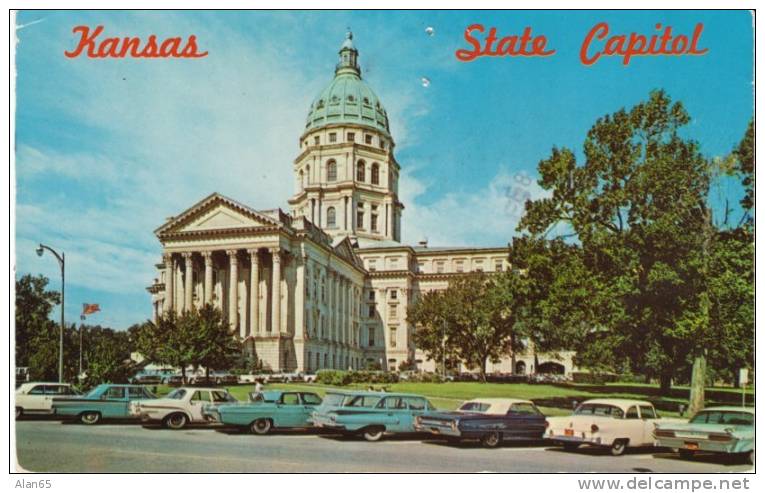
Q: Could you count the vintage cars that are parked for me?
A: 8